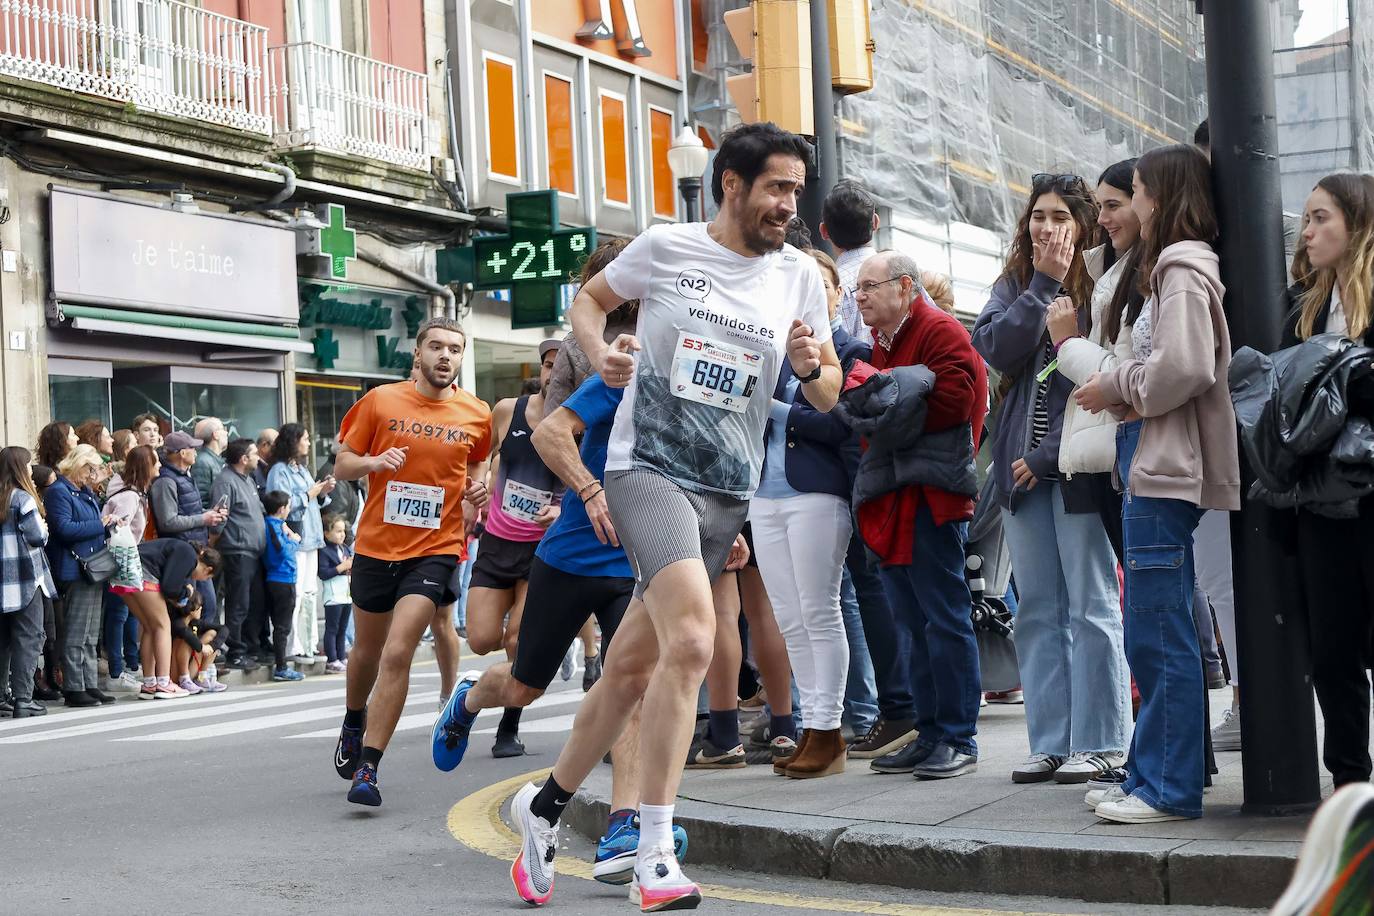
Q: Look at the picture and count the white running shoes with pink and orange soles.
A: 2